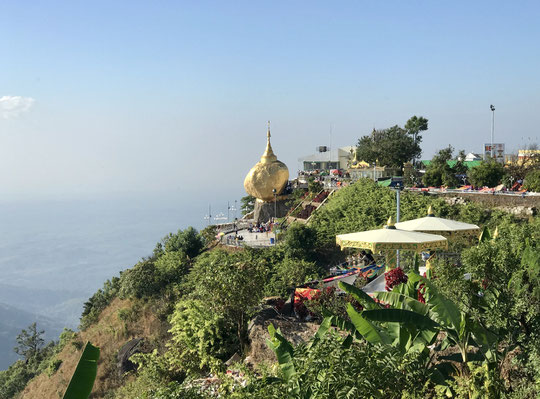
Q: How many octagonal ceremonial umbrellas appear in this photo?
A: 2